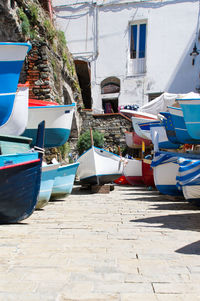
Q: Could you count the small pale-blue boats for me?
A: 2